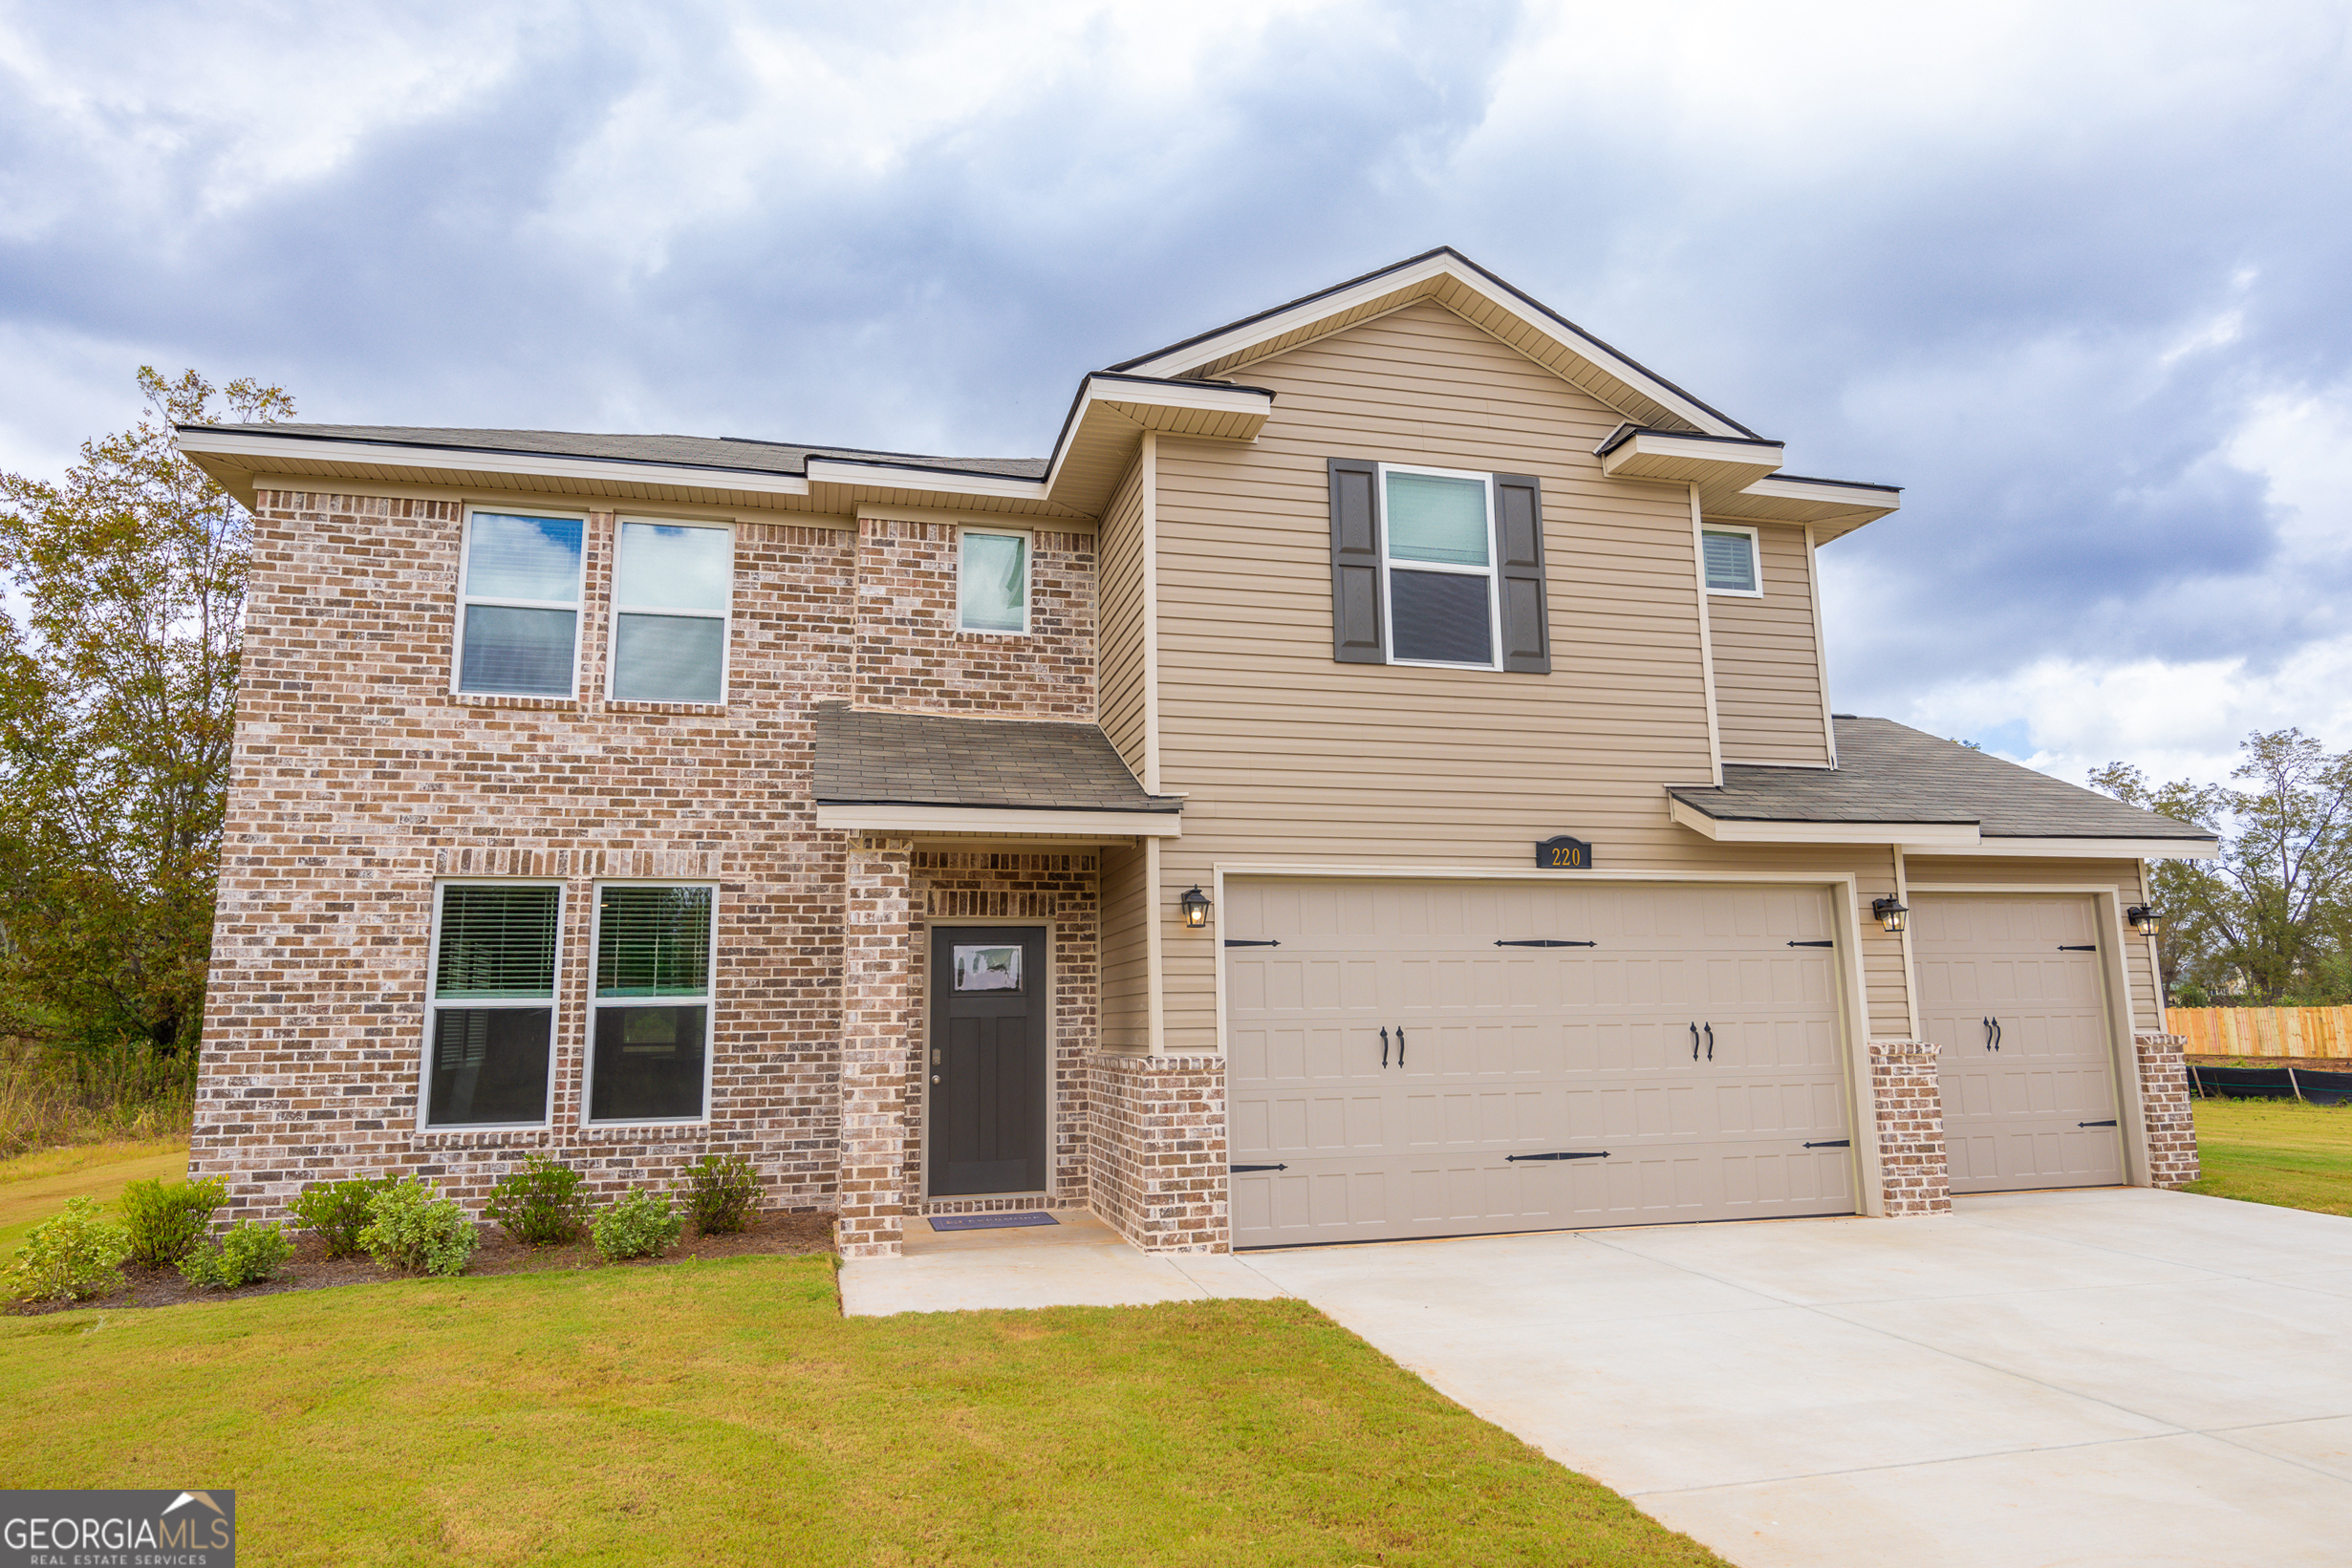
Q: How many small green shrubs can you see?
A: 8